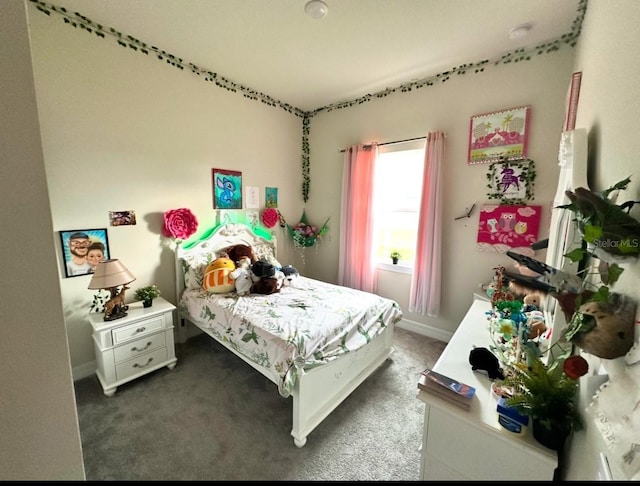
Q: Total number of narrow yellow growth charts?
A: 0